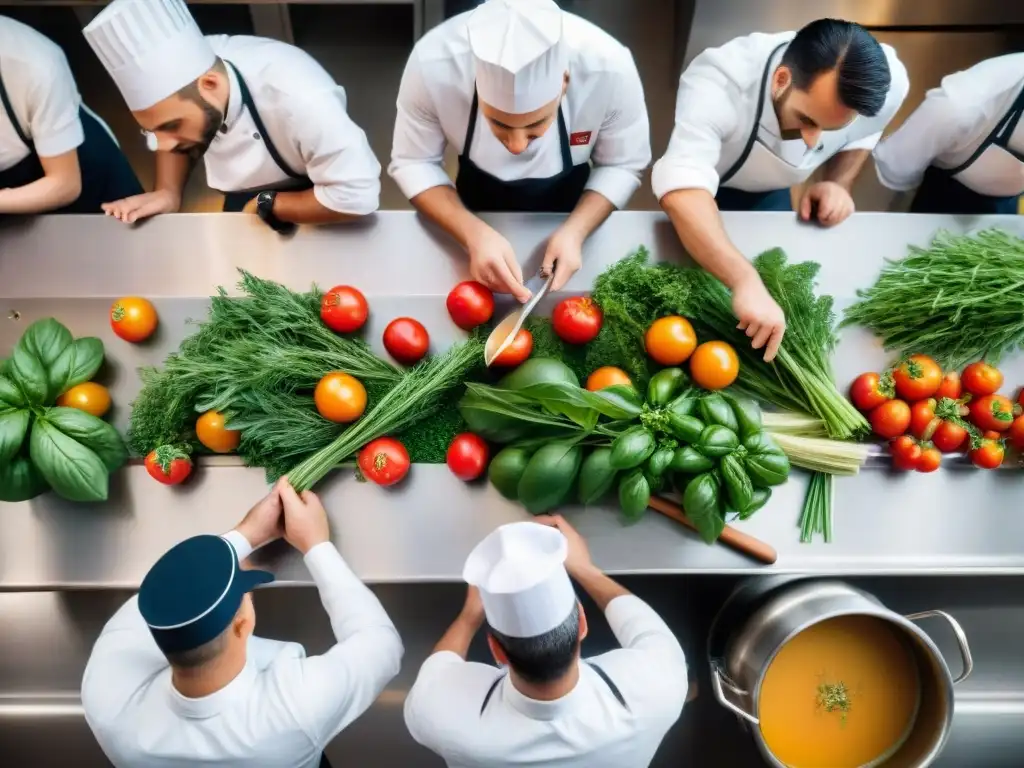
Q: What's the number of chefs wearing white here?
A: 7